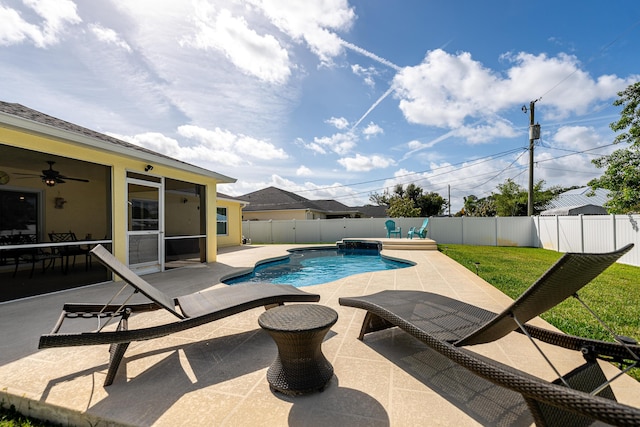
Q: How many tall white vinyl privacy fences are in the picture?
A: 1